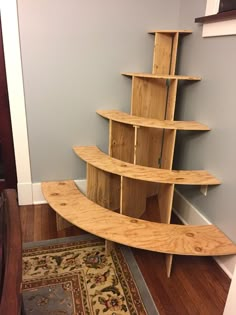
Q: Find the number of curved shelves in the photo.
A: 5